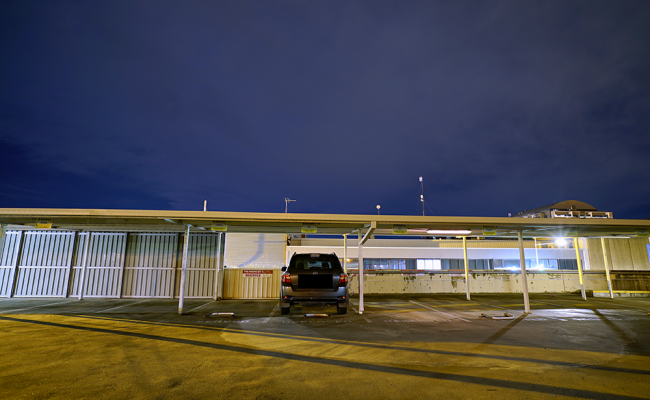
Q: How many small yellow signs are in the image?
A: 7